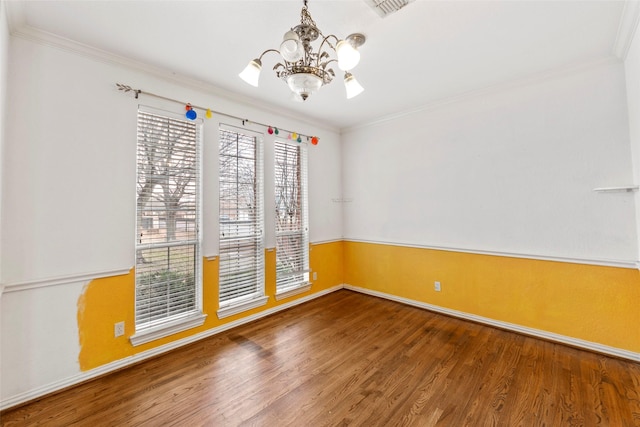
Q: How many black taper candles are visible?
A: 0